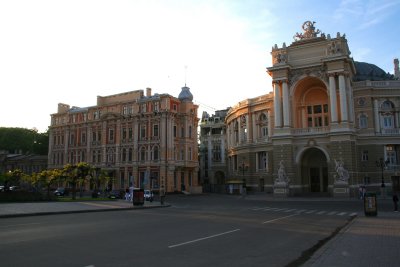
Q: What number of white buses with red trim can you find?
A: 0